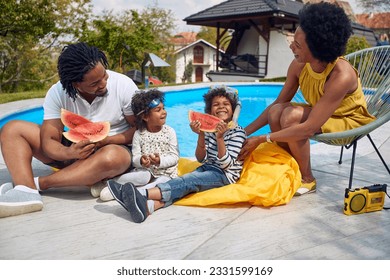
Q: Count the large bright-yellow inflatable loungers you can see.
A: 1